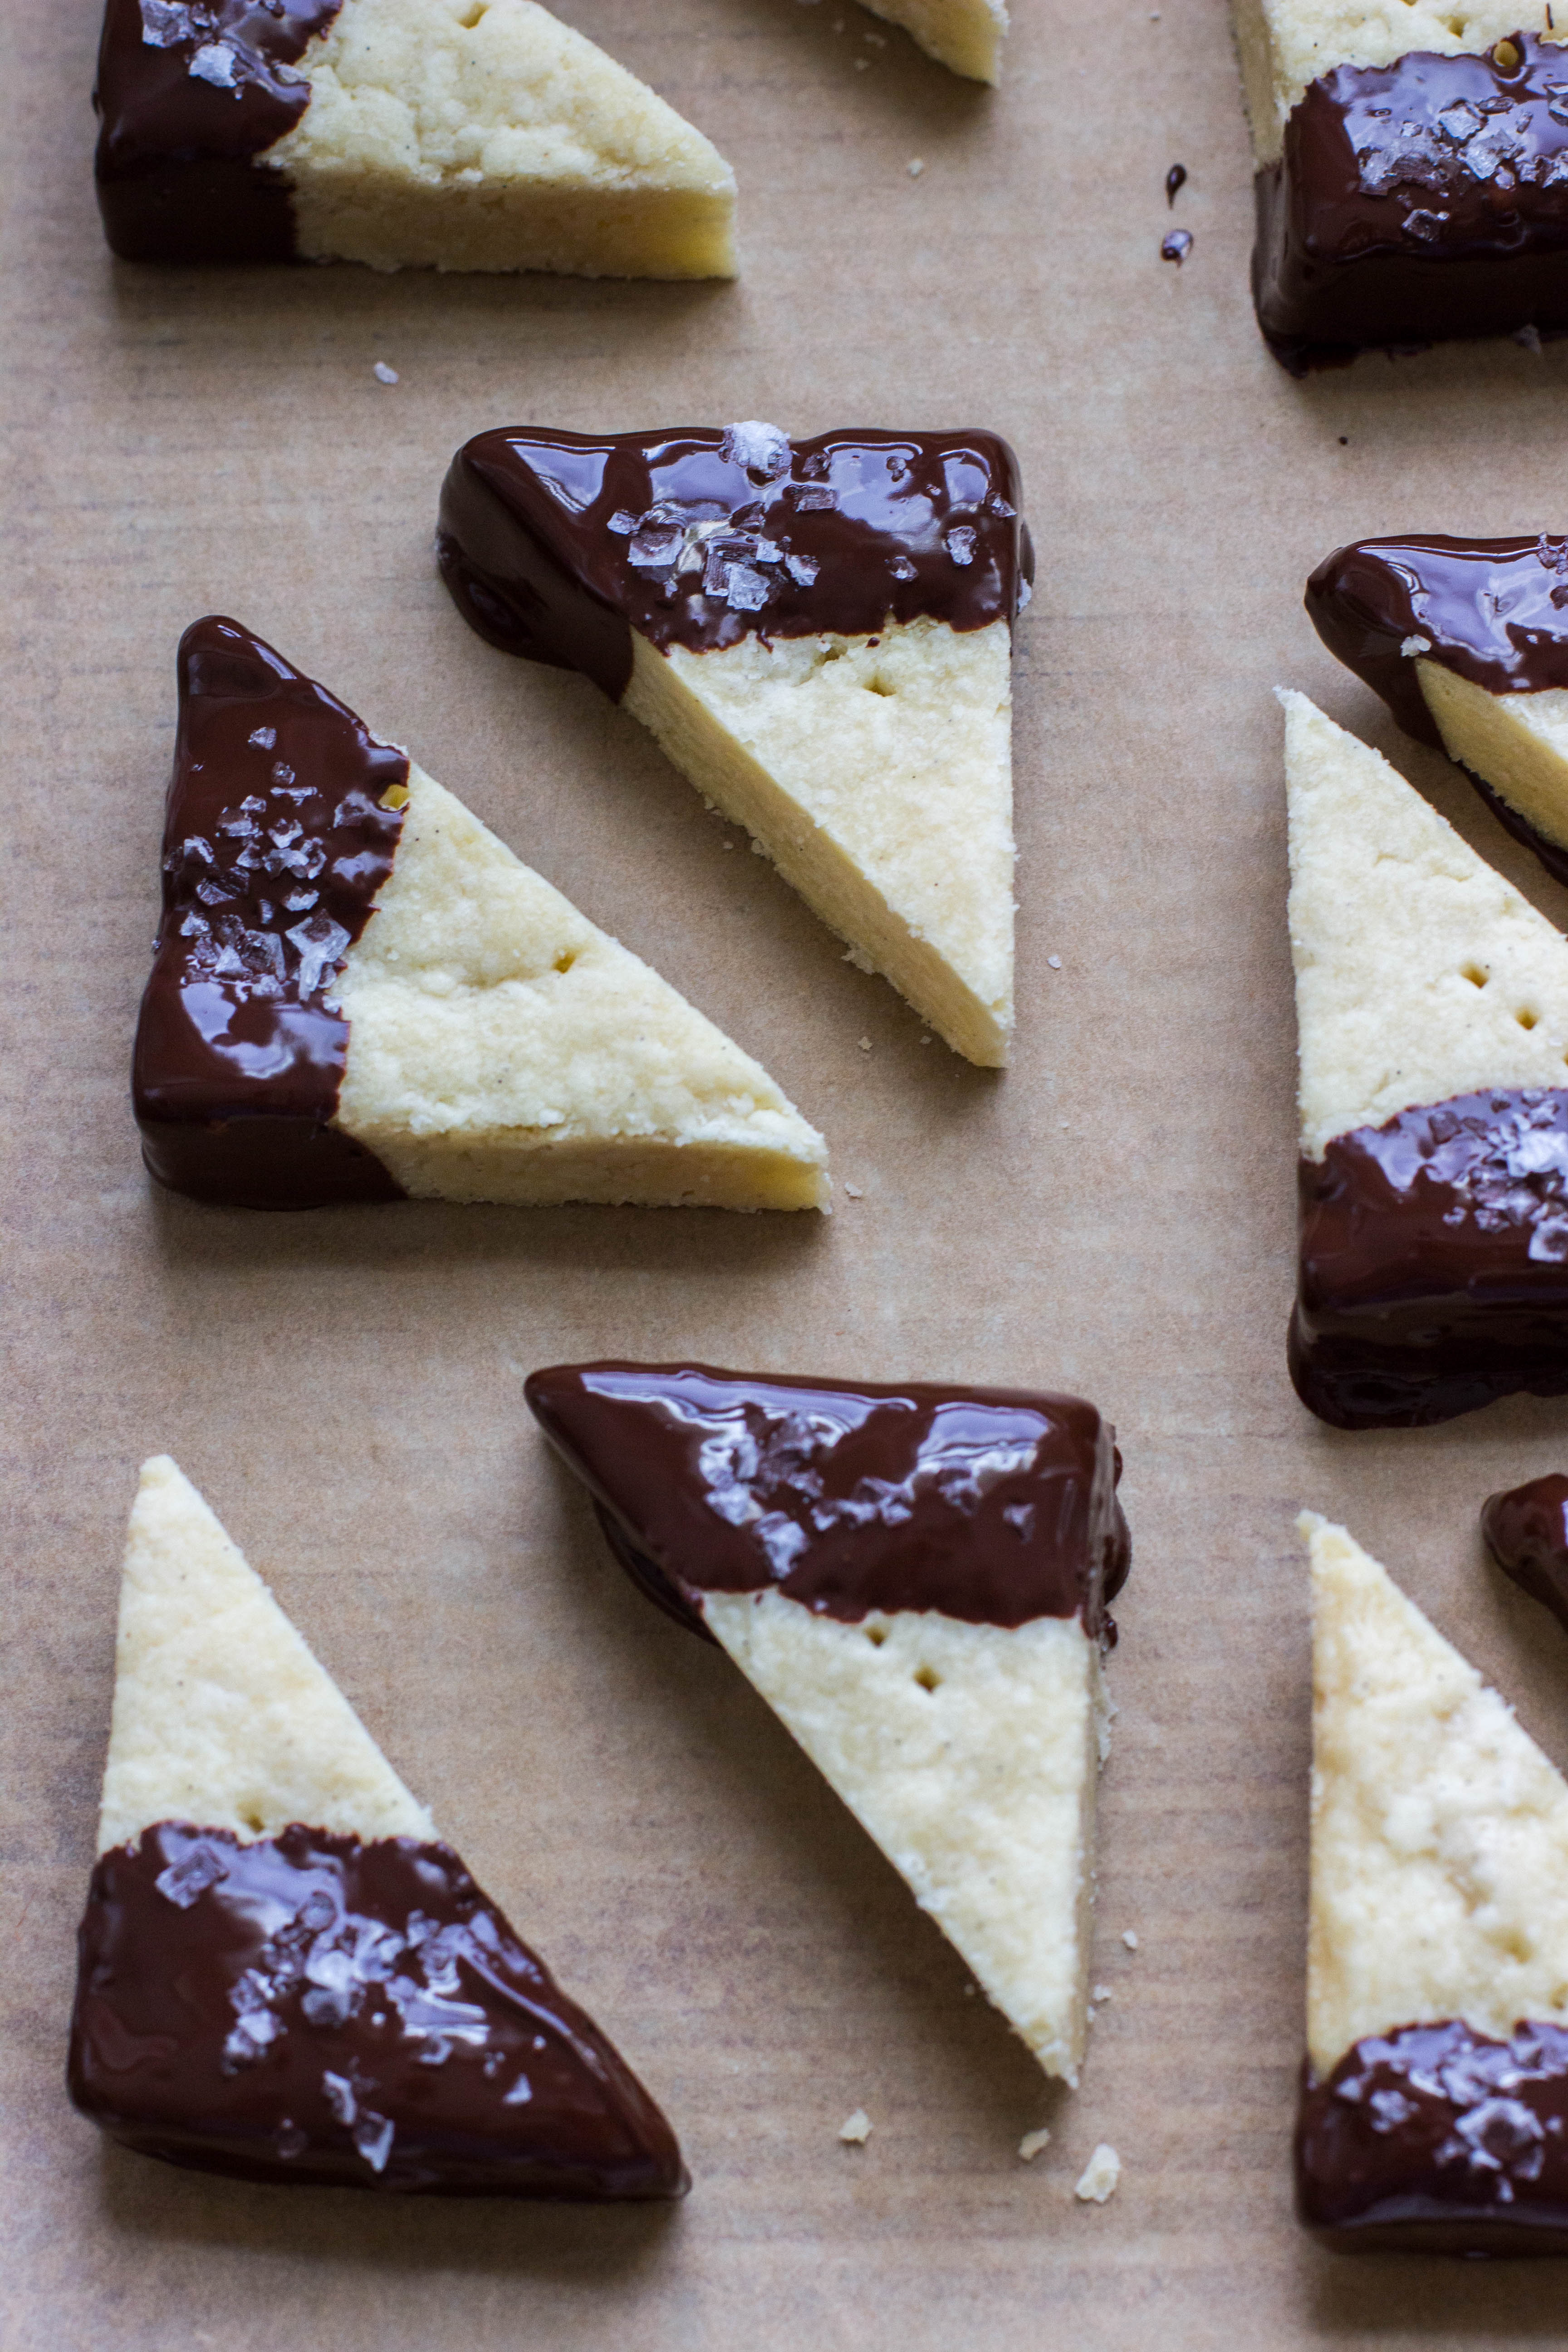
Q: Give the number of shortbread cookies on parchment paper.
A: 11